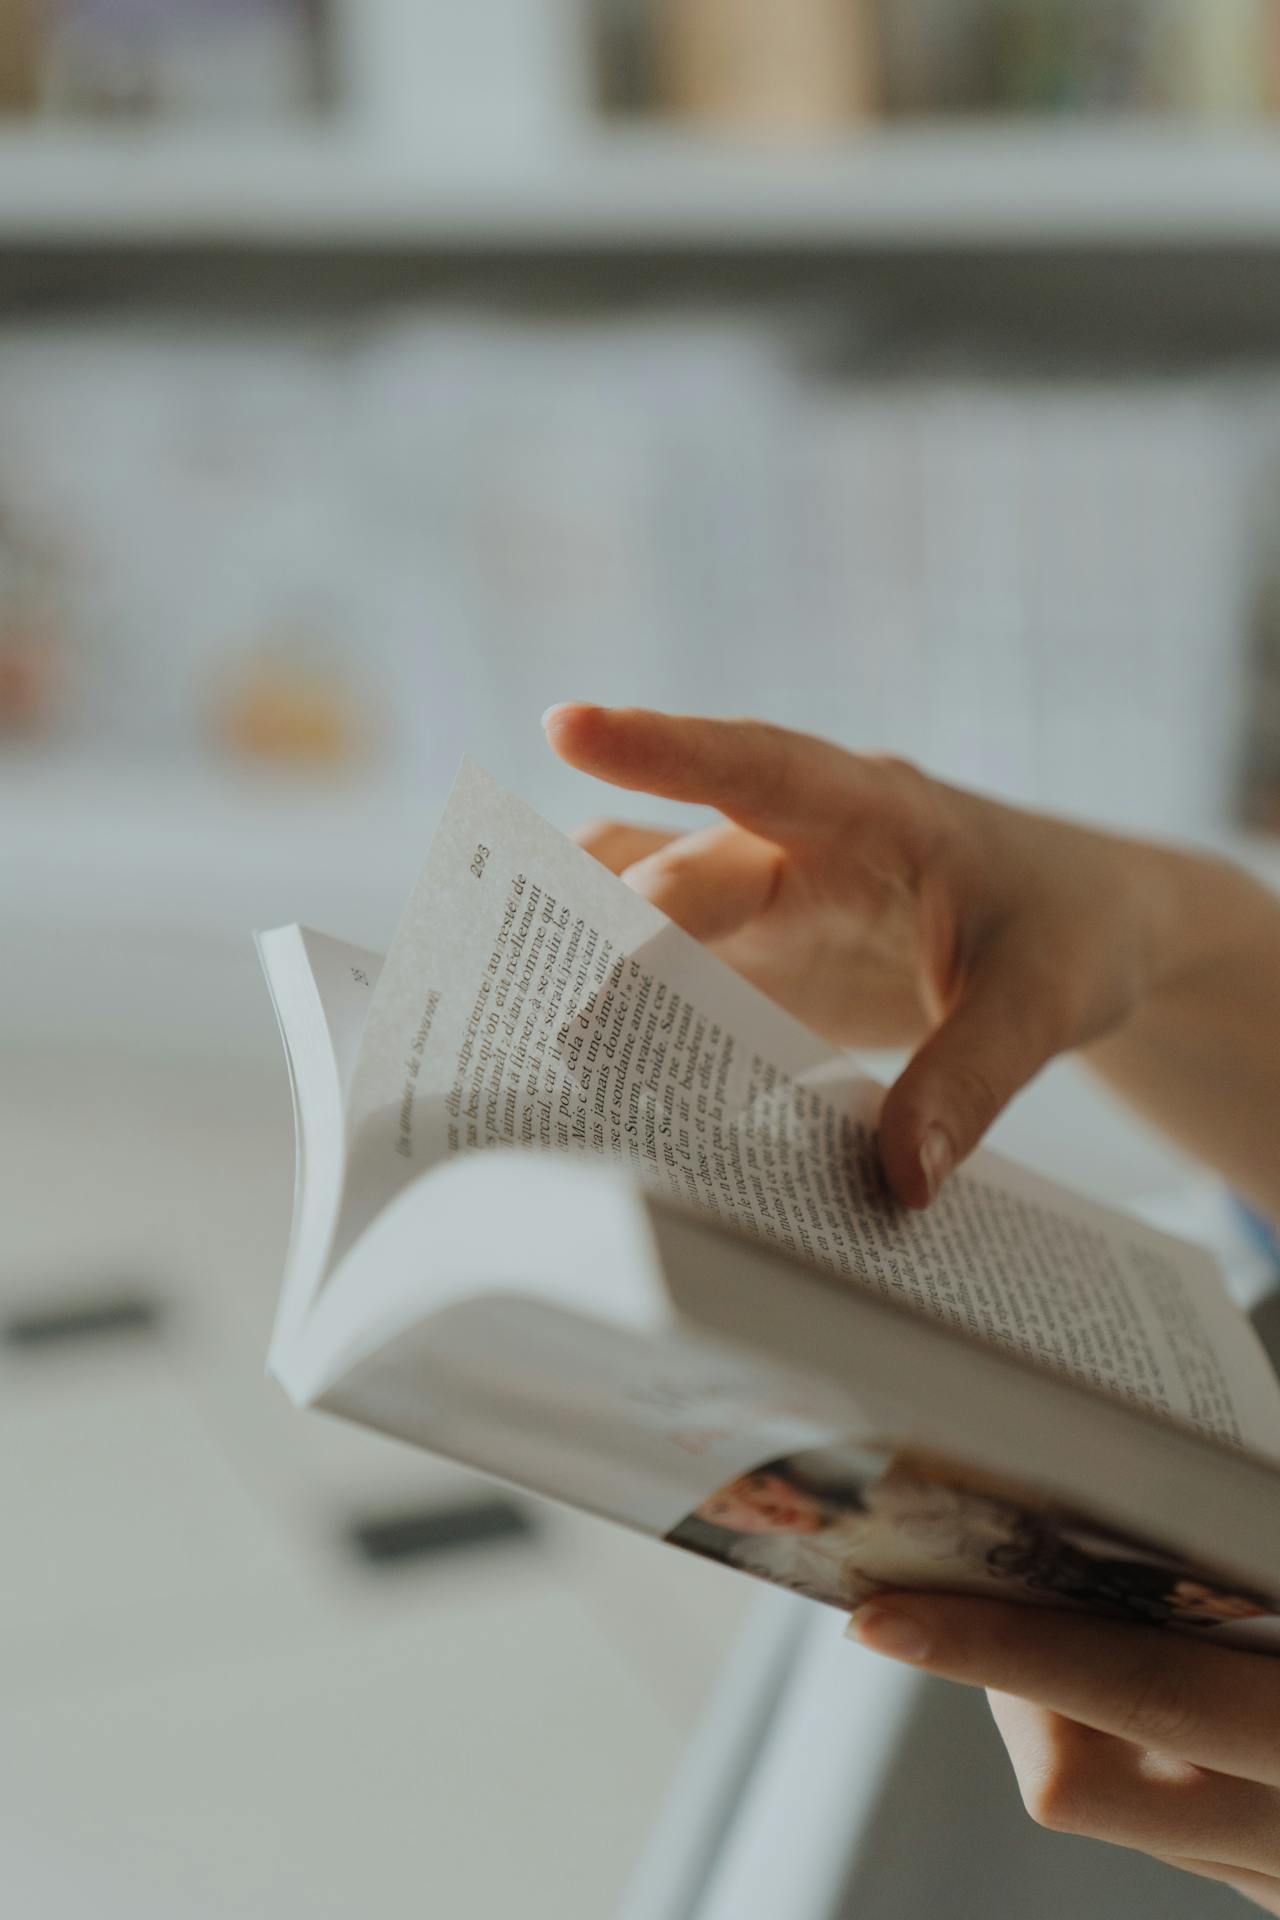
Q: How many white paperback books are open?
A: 1